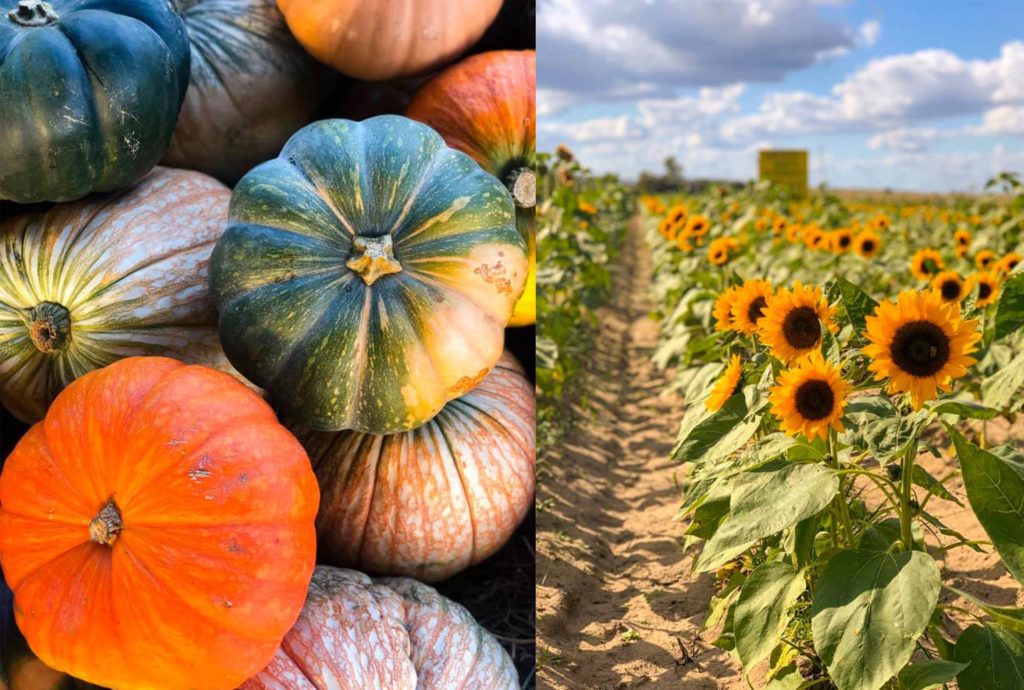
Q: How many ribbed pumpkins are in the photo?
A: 9